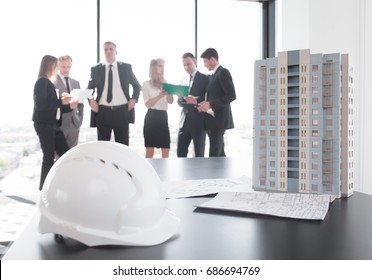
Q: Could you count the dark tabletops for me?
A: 1